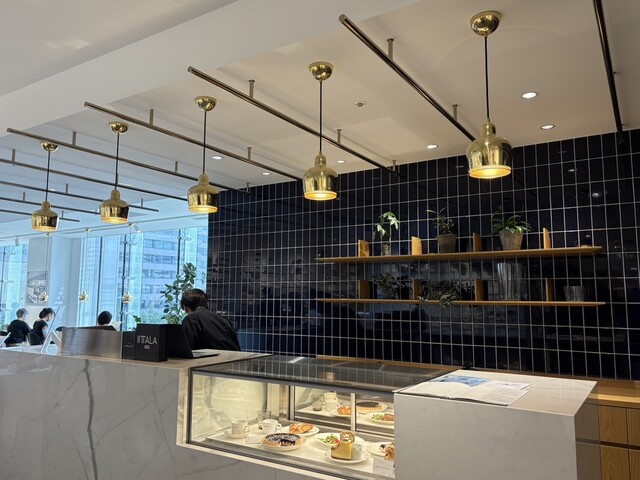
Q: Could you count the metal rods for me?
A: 9